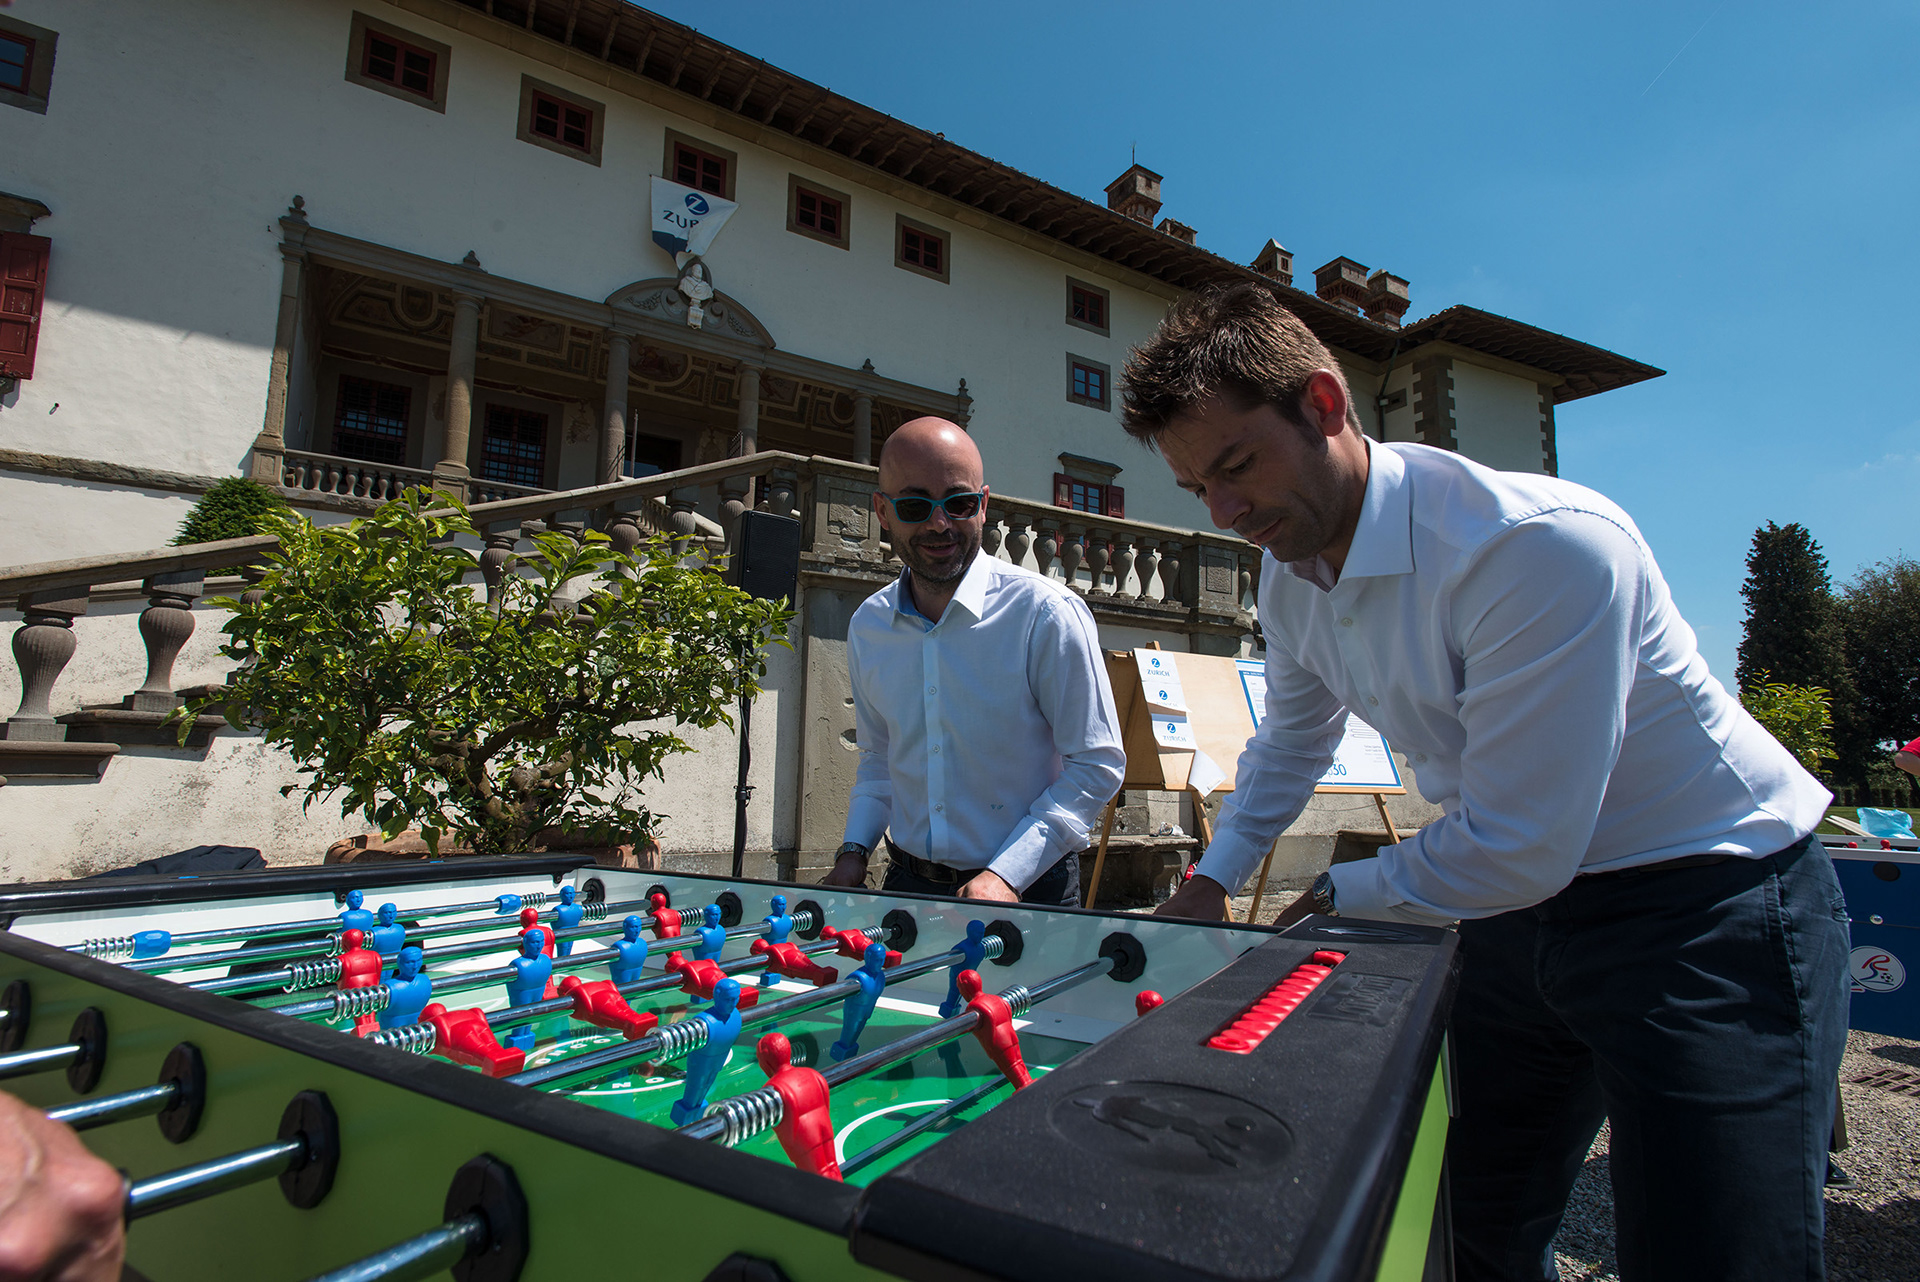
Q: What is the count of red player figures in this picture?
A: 11